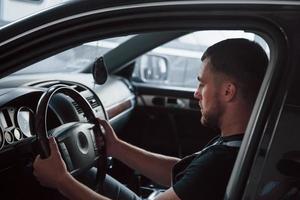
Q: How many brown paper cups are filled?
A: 0